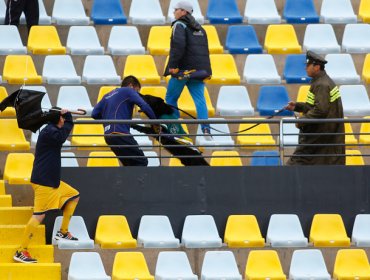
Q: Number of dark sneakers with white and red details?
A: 2